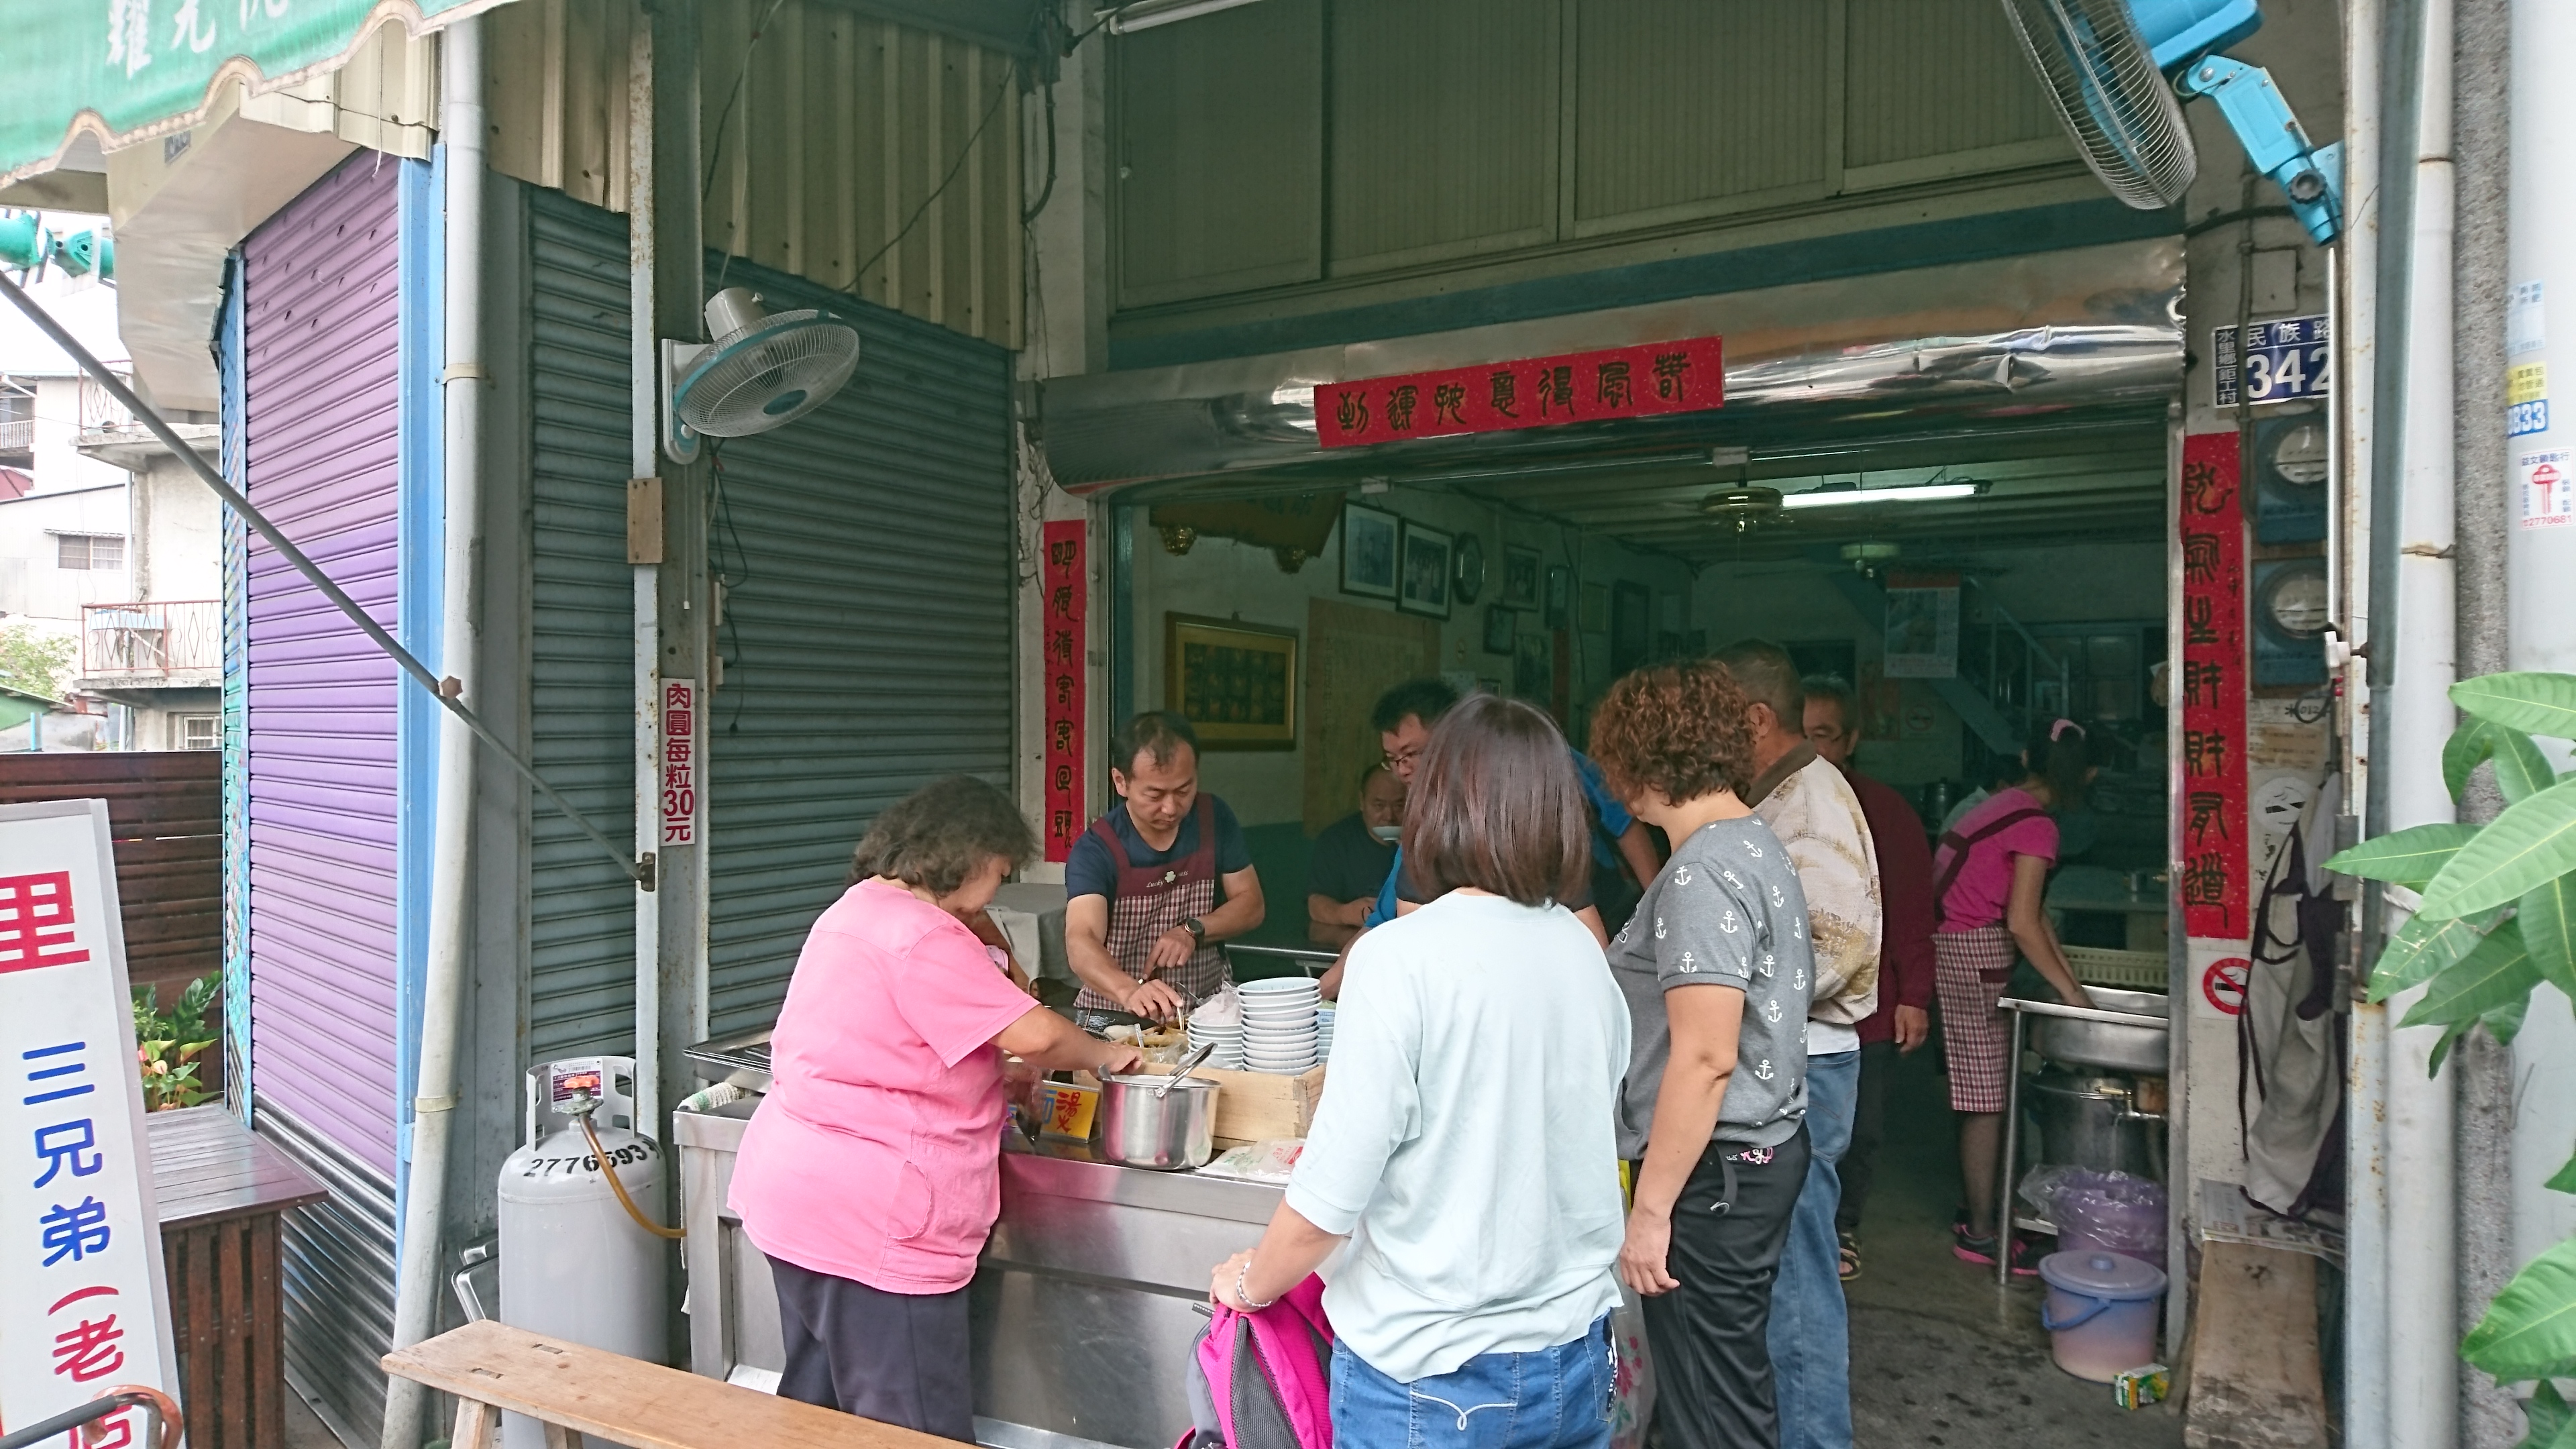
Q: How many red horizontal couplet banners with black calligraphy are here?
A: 1